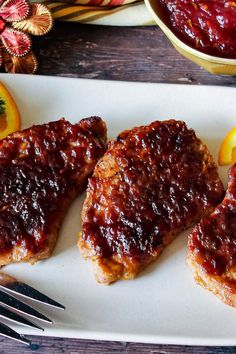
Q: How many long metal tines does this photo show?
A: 4